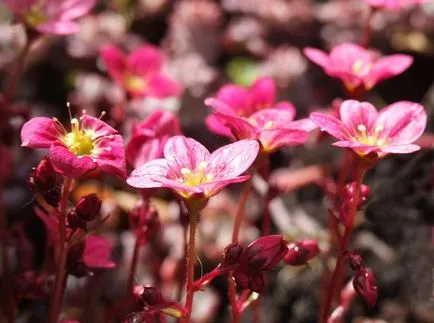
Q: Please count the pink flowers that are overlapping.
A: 2